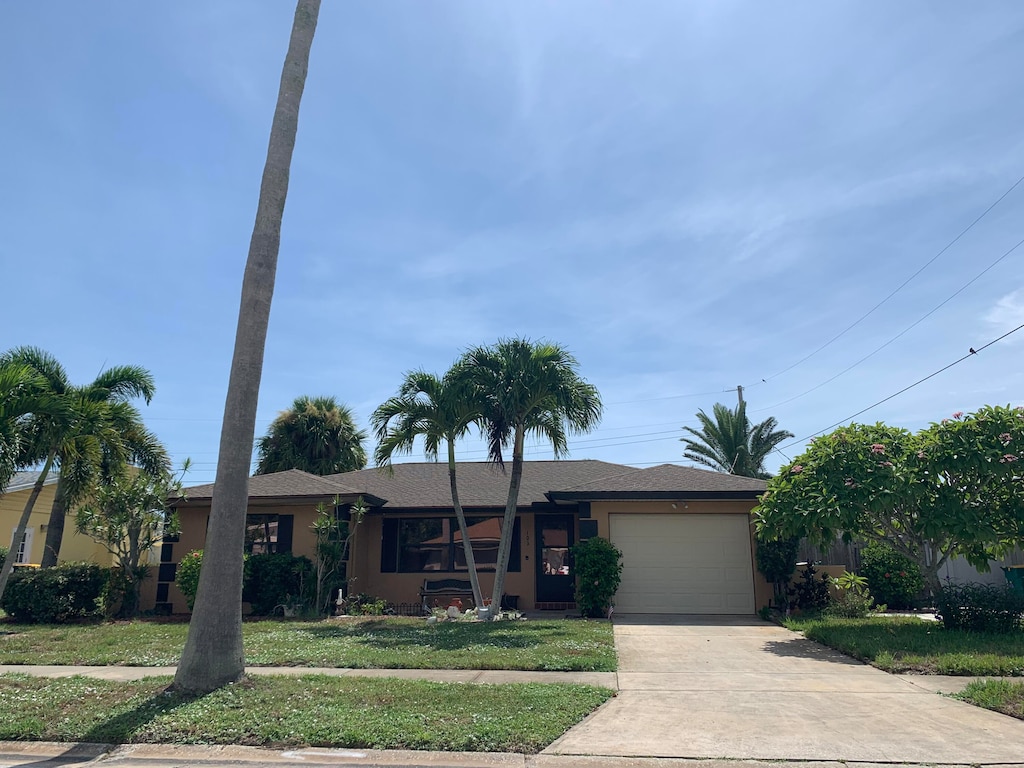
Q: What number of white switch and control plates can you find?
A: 0